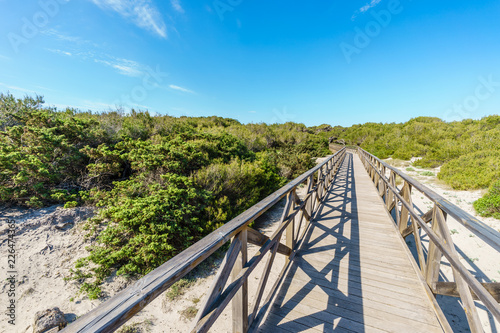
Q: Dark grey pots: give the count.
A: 0